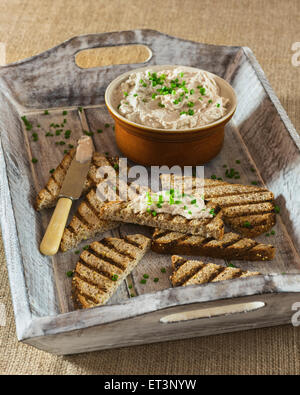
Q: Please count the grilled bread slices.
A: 7